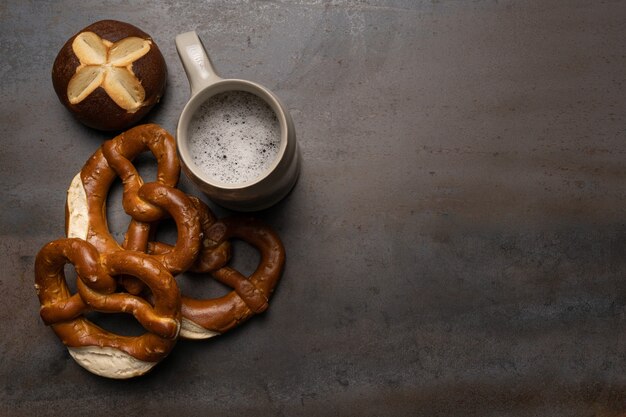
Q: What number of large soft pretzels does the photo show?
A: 3